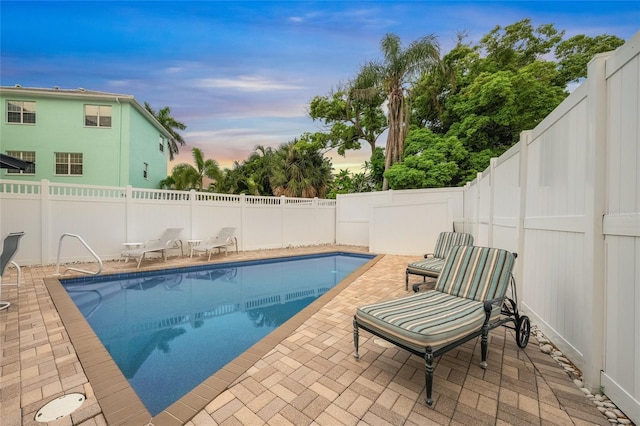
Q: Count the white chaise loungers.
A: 2